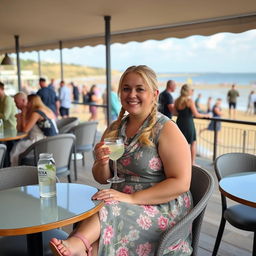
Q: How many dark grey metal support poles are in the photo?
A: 4